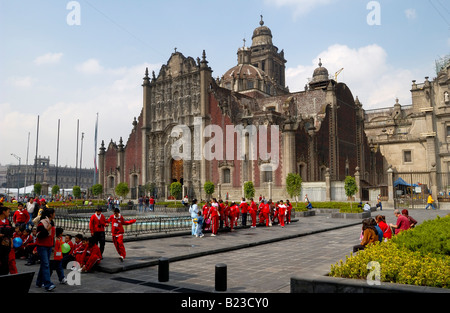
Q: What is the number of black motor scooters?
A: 0